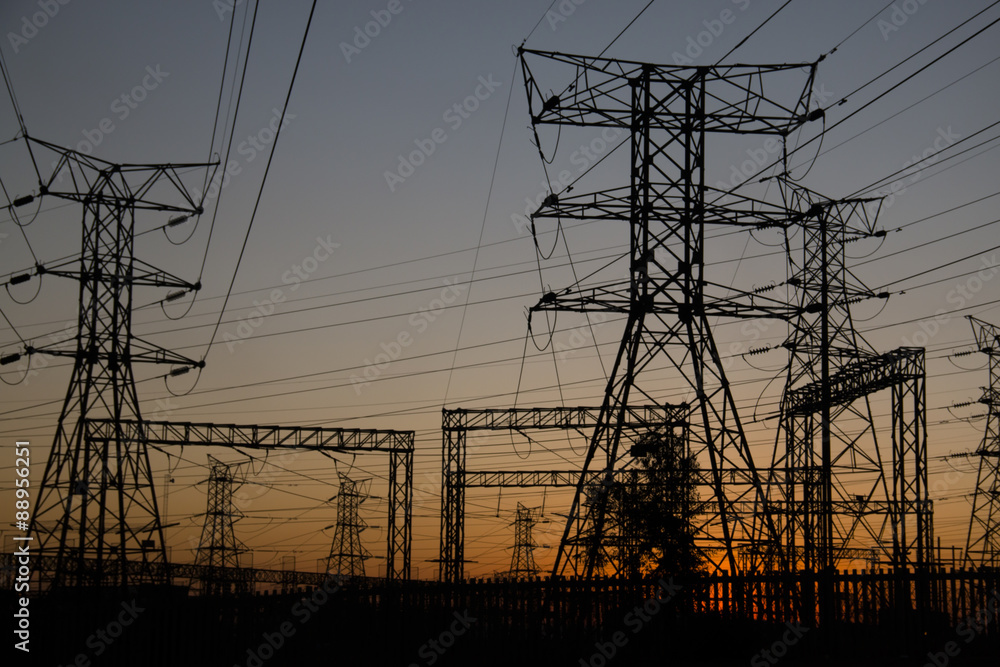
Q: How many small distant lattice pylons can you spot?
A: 3